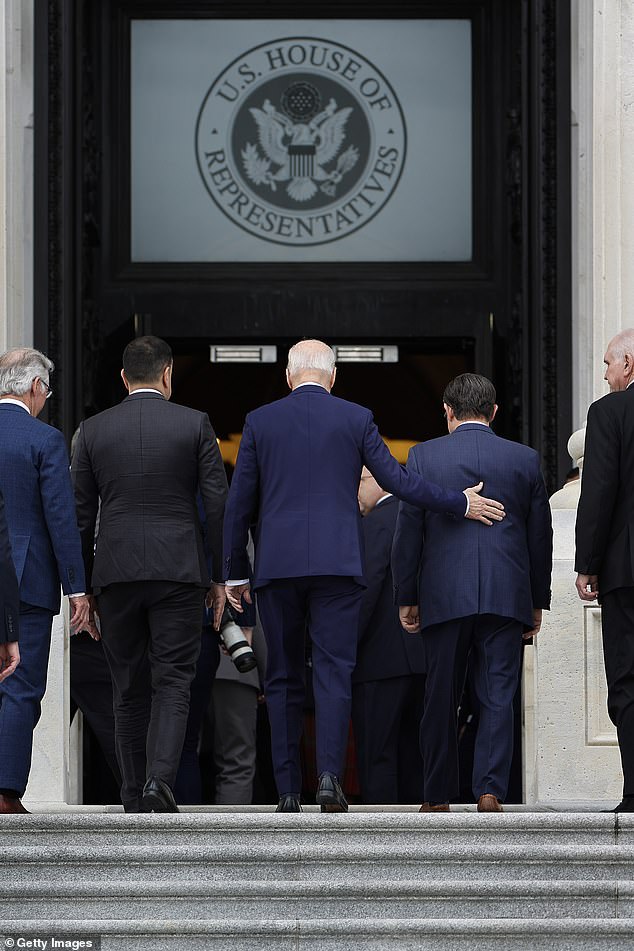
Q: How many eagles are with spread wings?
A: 1